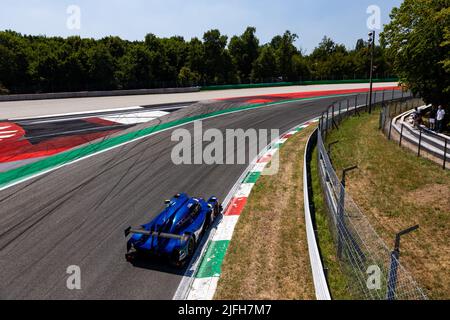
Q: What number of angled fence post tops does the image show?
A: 3